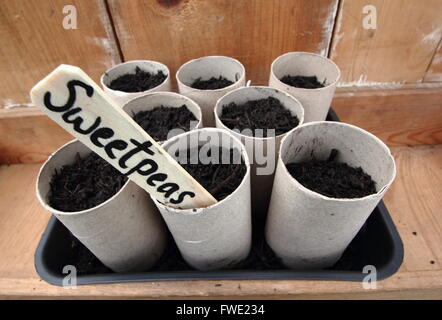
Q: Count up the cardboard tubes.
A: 8